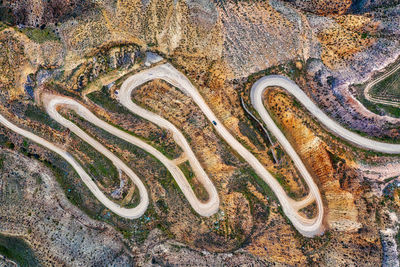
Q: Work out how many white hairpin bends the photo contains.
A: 6